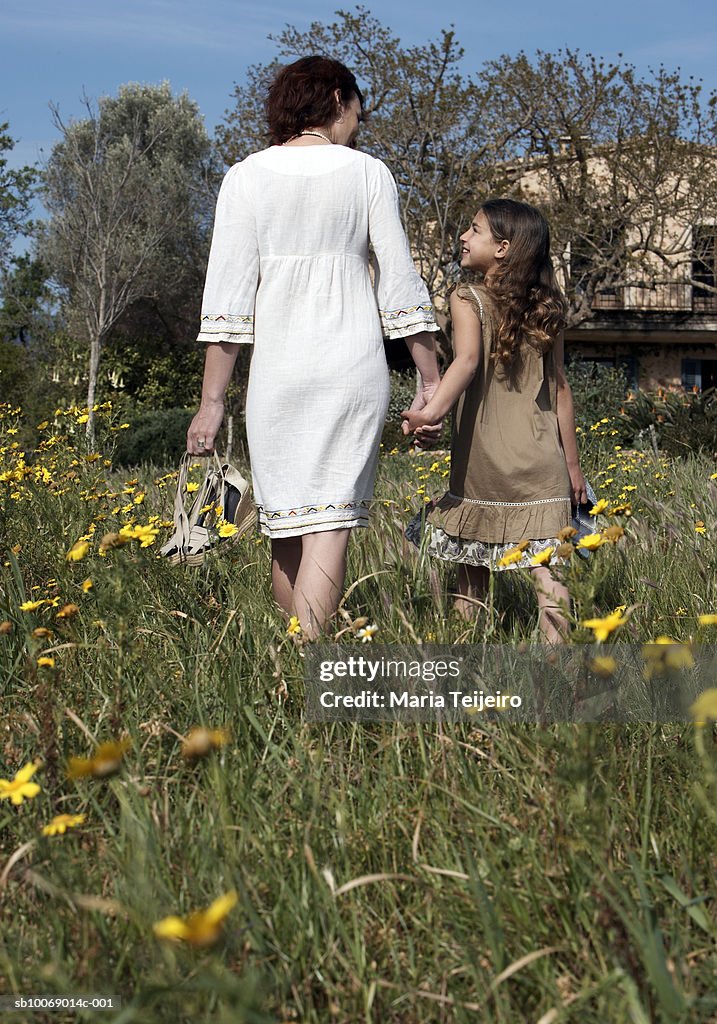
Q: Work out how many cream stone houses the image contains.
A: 1